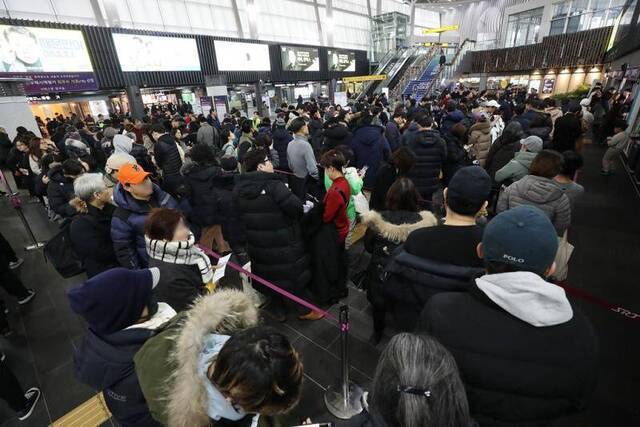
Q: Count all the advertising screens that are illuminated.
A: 5